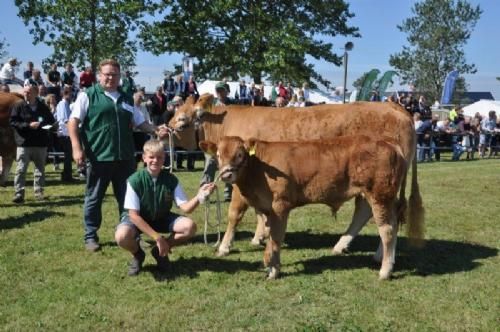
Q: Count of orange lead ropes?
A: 0